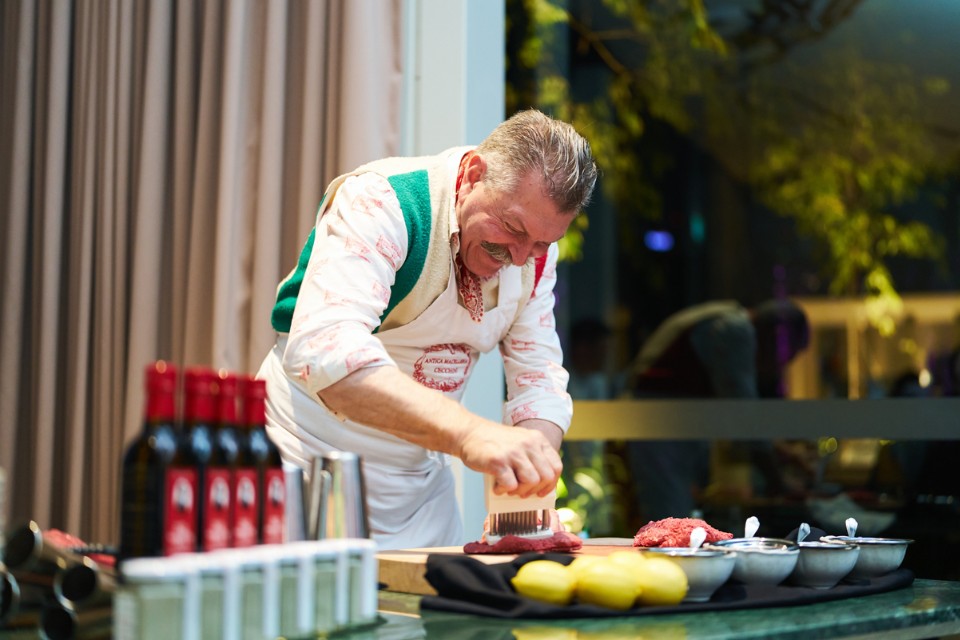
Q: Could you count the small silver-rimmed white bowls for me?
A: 4